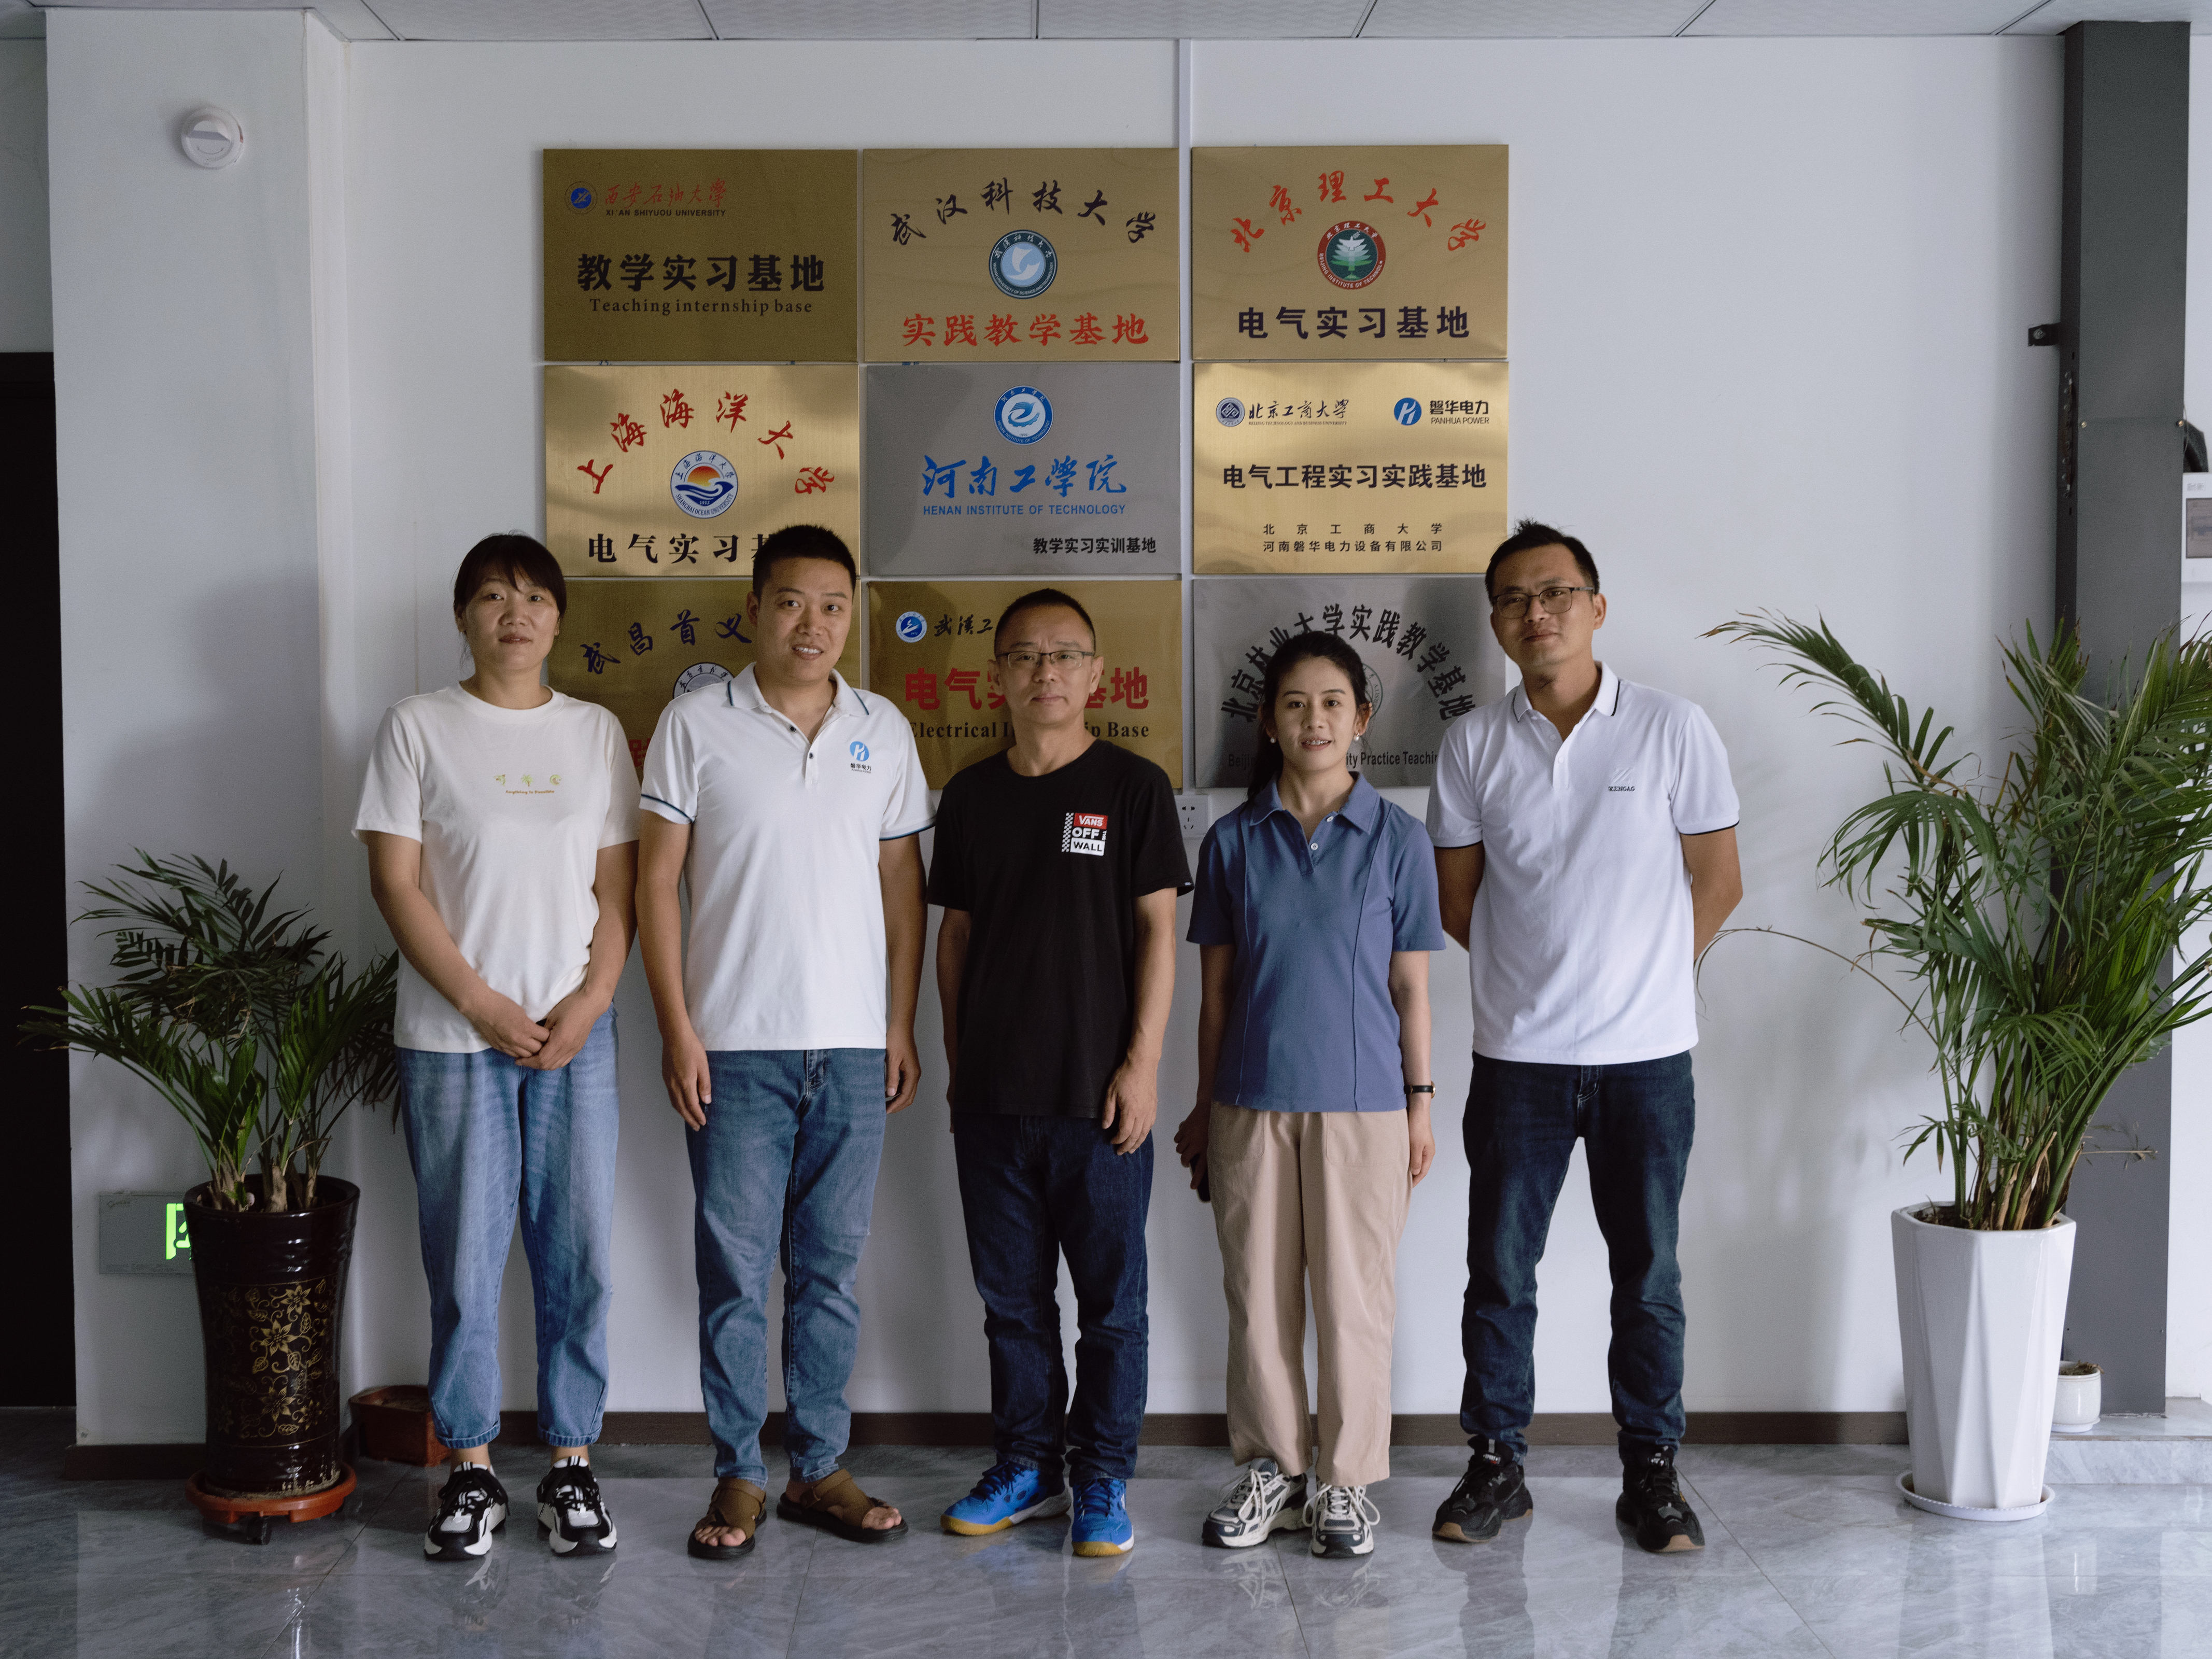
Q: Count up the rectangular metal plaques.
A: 9